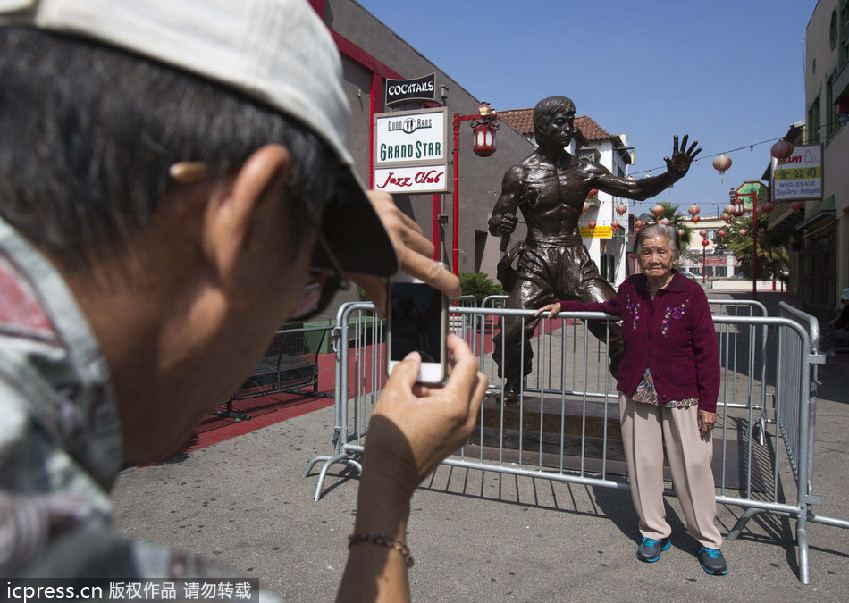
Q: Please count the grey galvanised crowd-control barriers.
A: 4